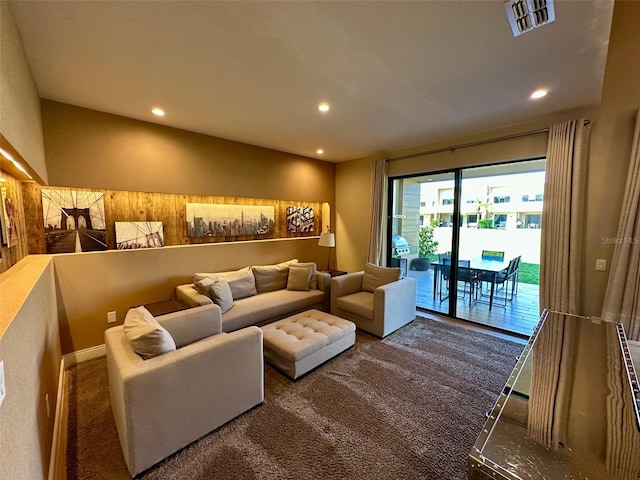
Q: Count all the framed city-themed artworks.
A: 4